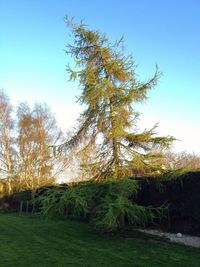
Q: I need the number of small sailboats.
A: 0